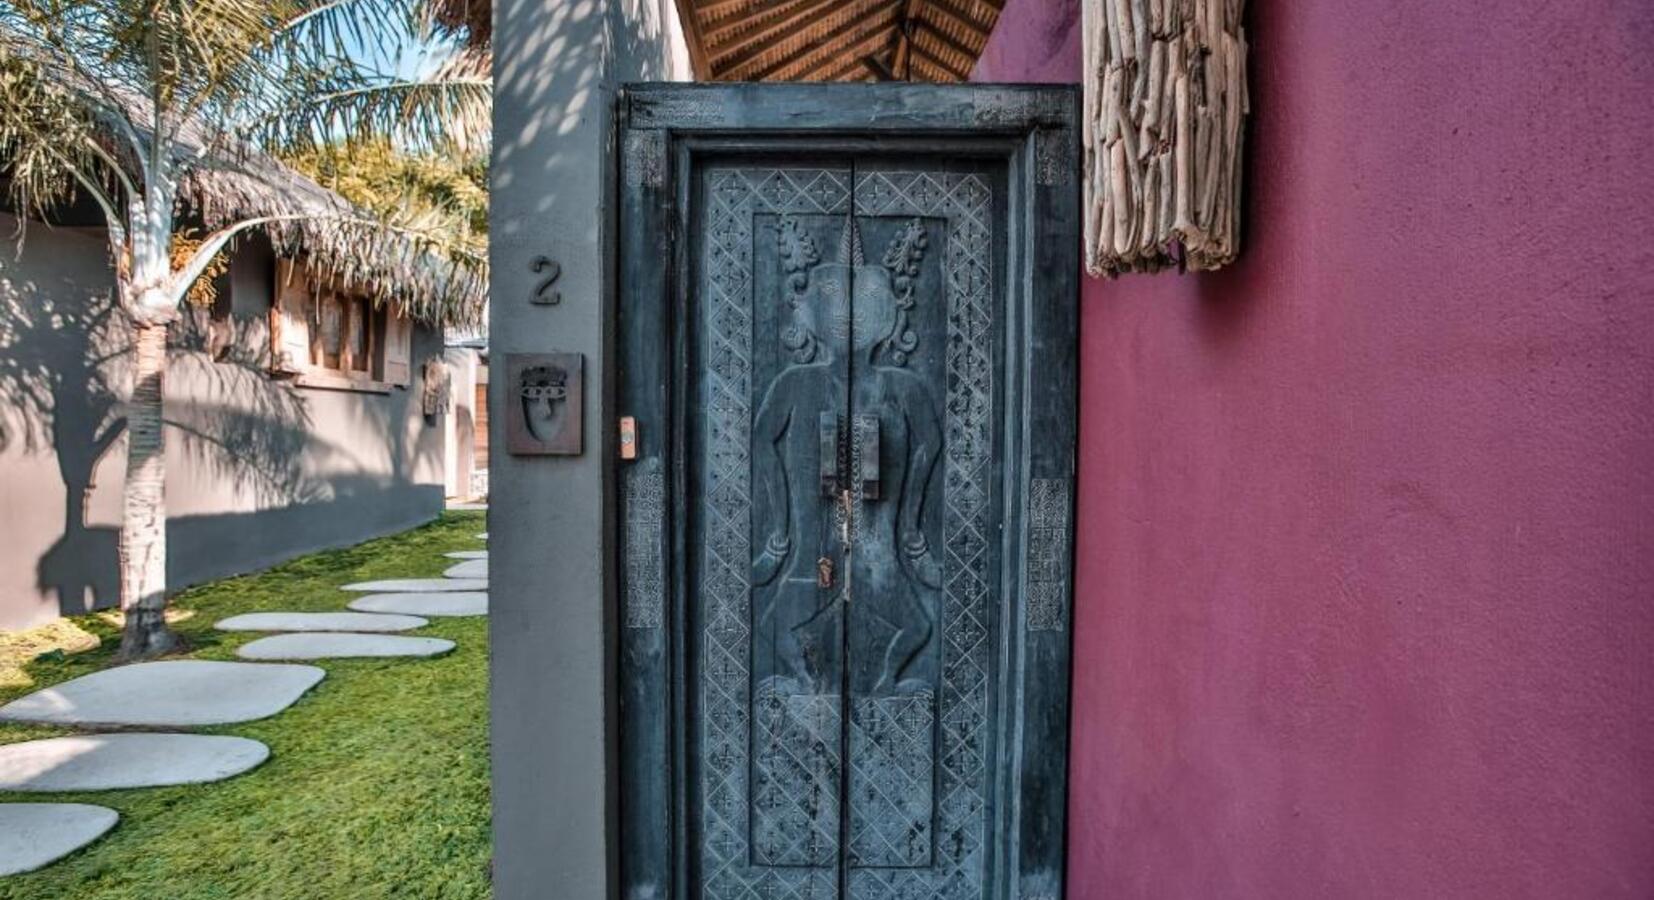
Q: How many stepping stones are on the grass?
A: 10